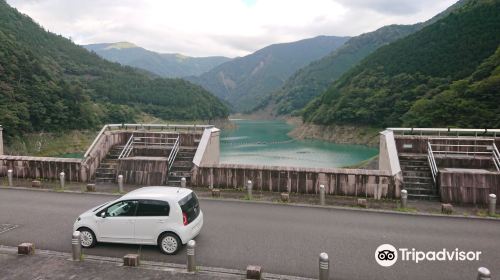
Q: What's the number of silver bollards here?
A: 12